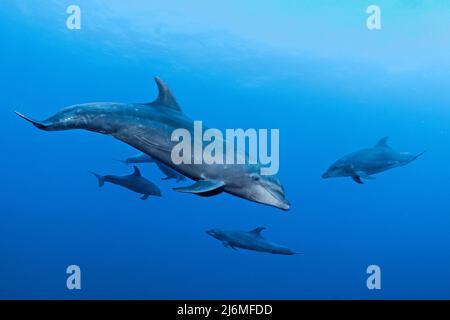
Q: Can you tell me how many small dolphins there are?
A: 4